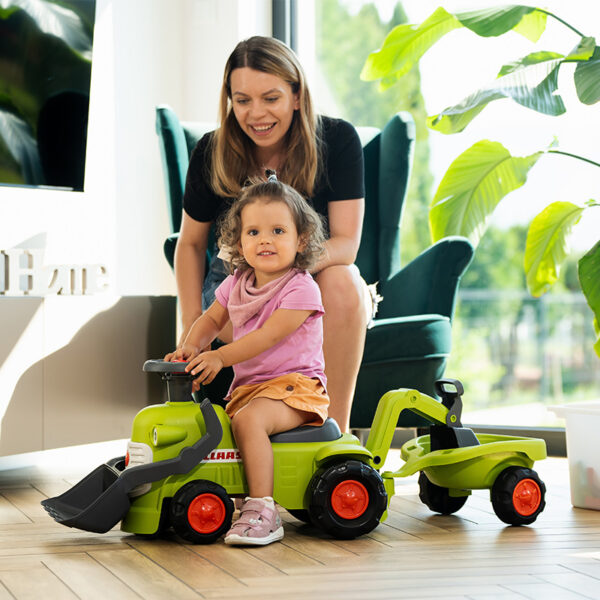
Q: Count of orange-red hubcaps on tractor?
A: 3